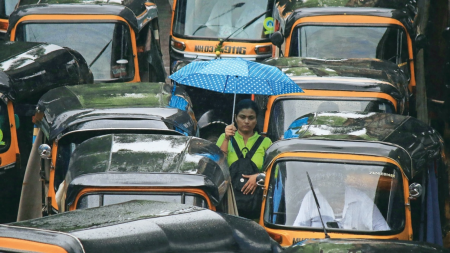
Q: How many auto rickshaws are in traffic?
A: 11